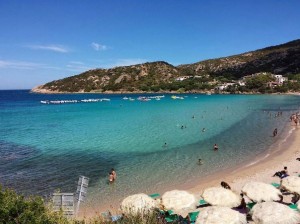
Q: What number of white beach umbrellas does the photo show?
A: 7